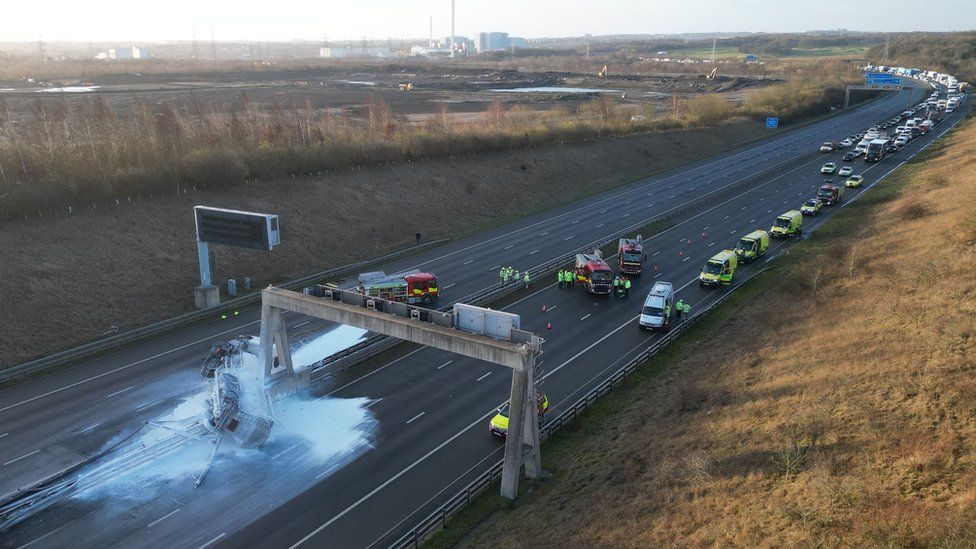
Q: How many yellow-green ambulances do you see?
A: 3